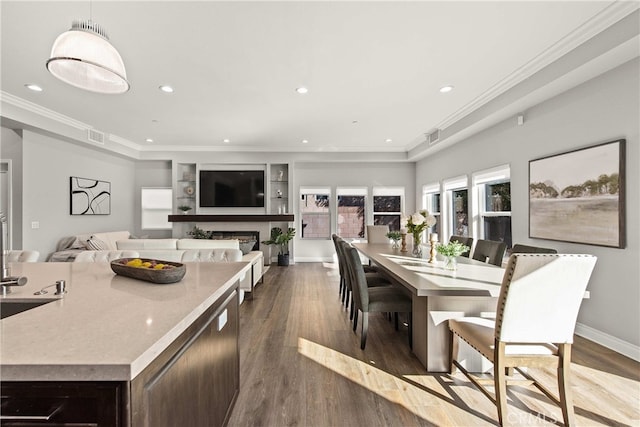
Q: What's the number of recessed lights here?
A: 8